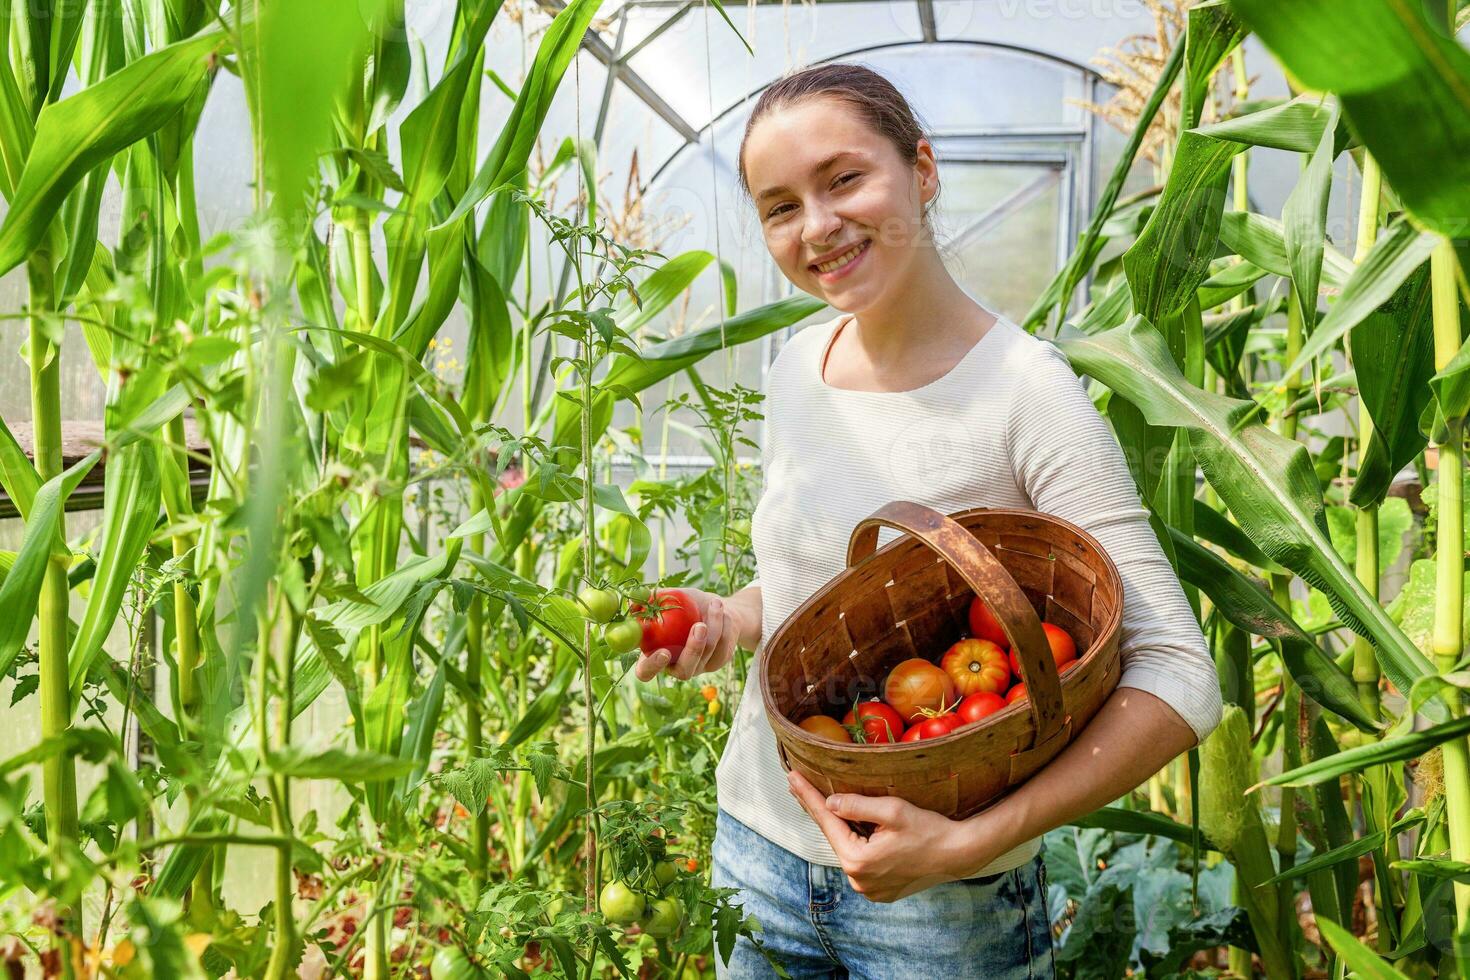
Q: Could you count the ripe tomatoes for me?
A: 11